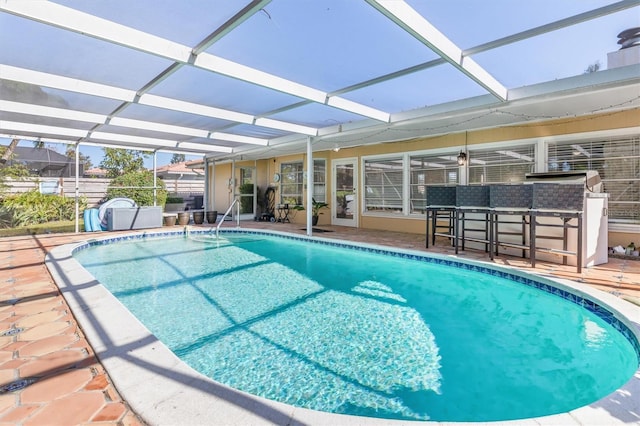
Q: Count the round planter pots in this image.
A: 5